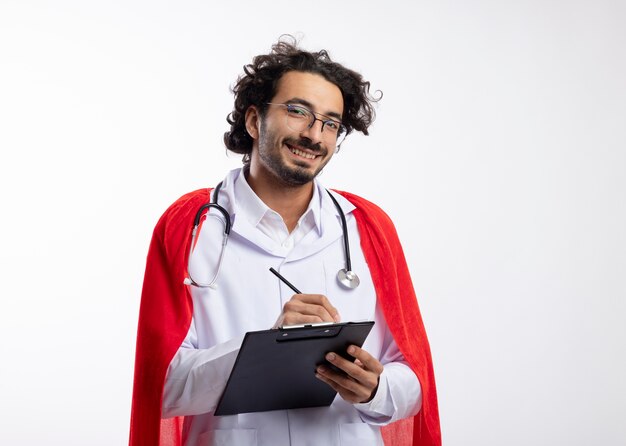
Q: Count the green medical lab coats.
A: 0